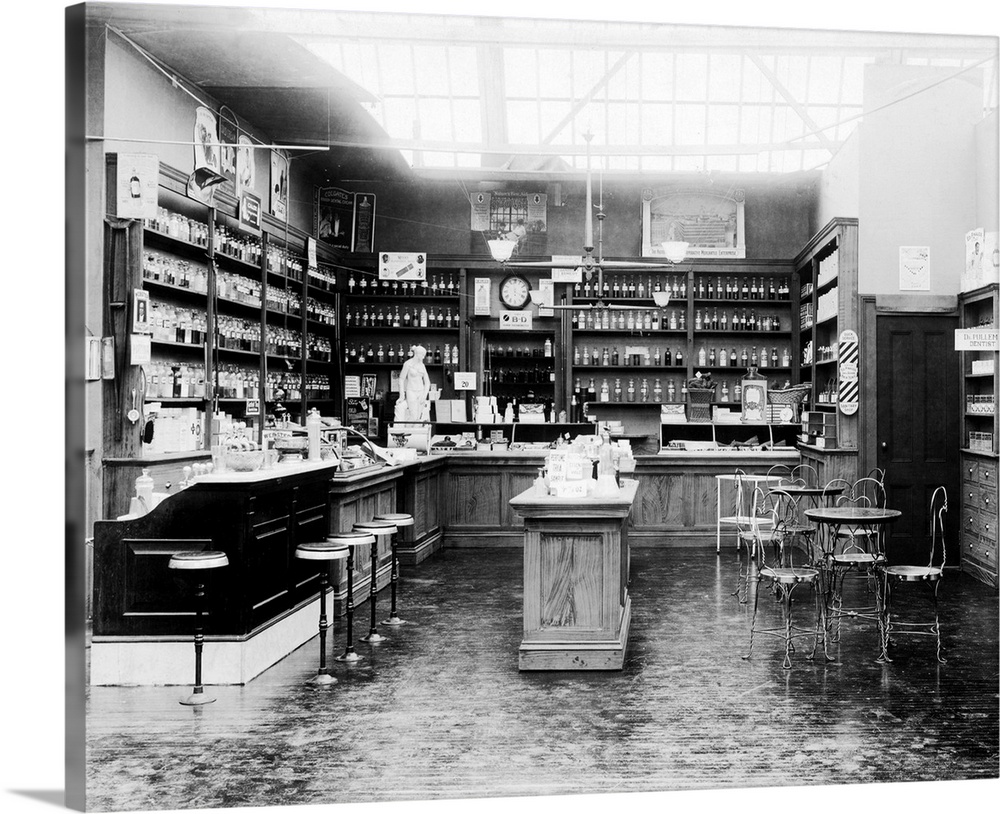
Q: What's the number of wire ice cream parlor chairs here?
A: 6